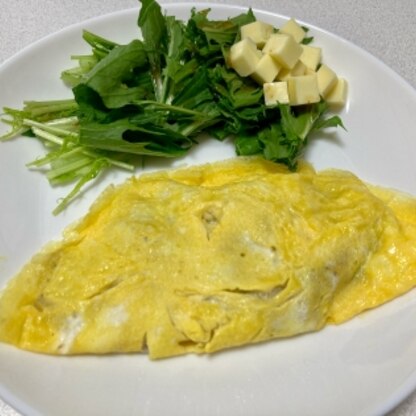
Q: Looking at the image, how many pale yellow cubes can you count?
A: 11